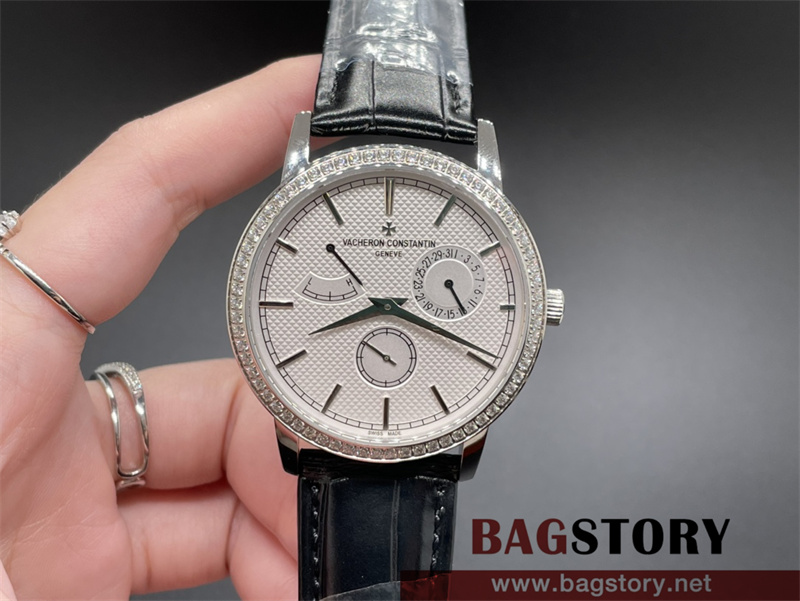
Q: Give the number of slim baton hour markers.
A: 12